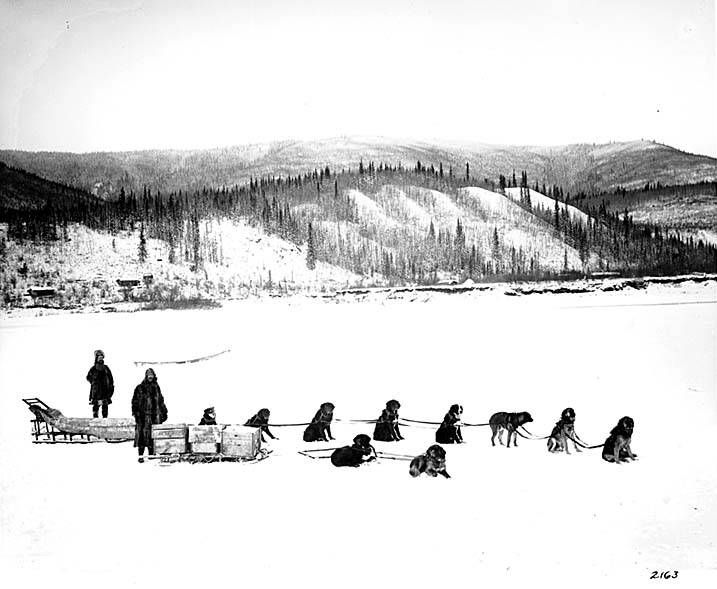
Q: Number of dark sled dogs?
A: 10